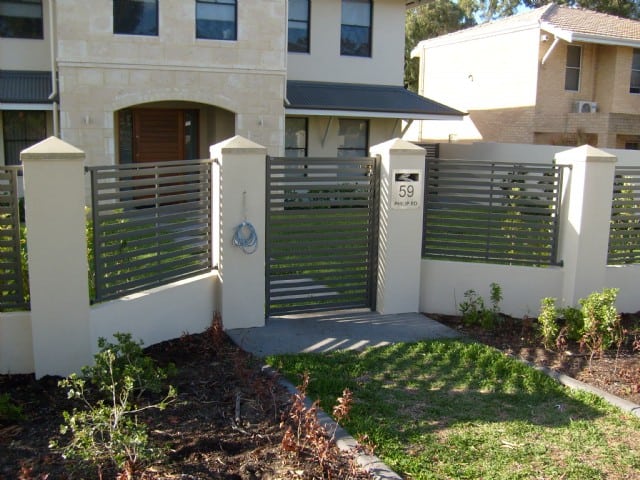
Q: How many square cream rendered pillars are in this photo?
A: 4